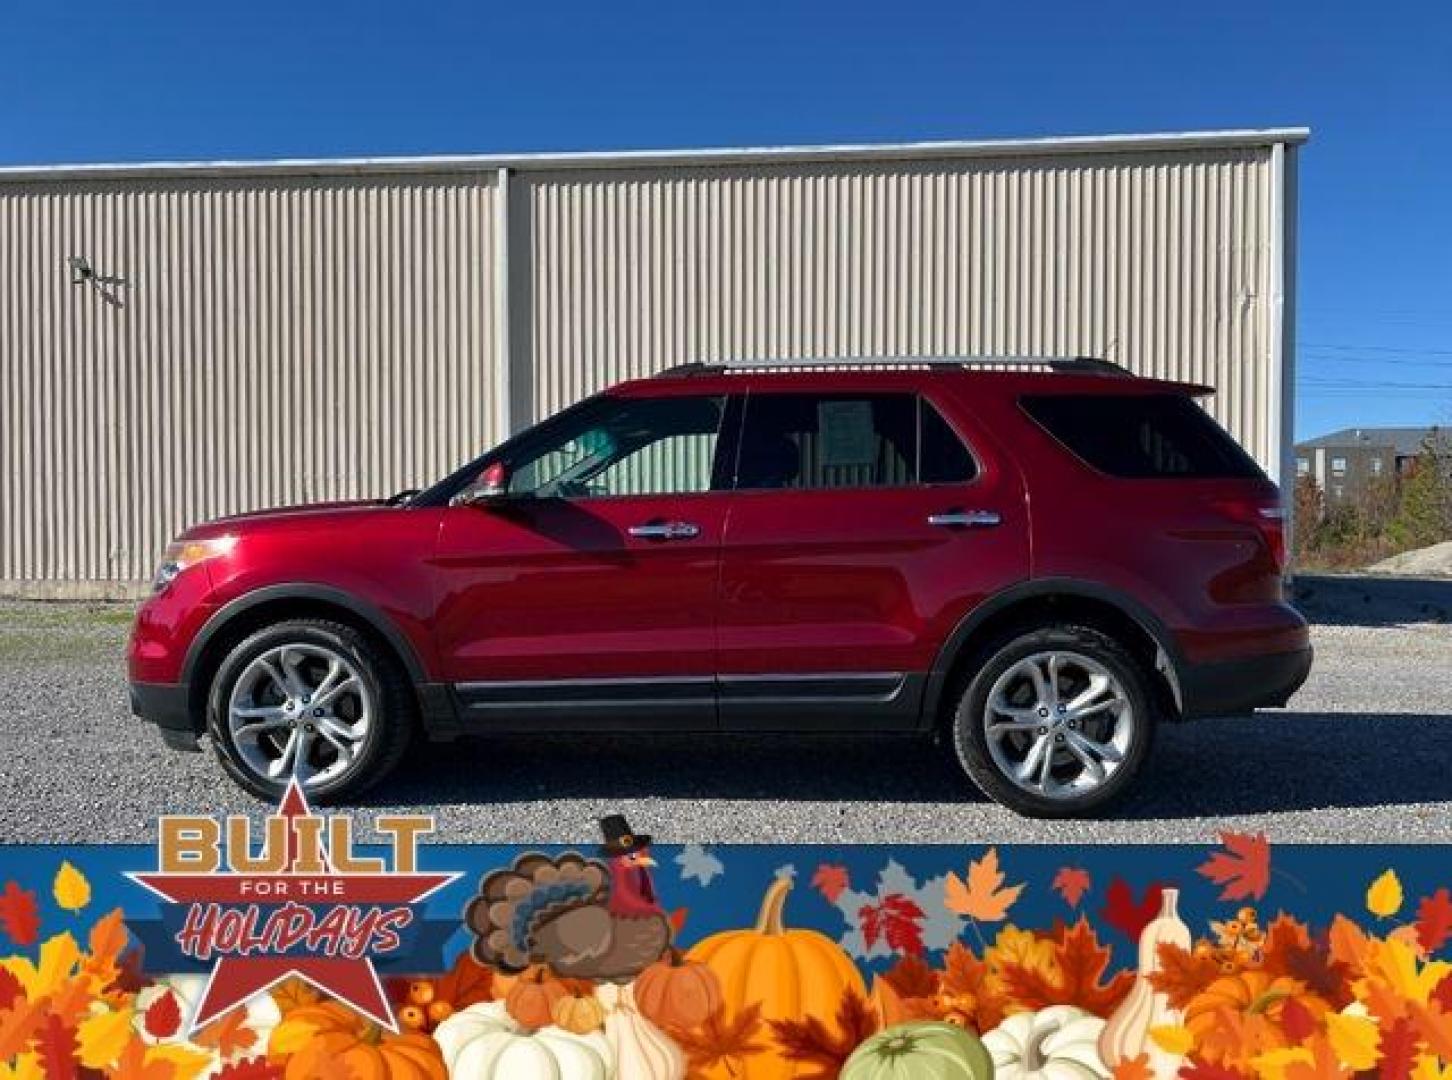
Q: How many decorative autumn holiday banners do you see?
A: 1